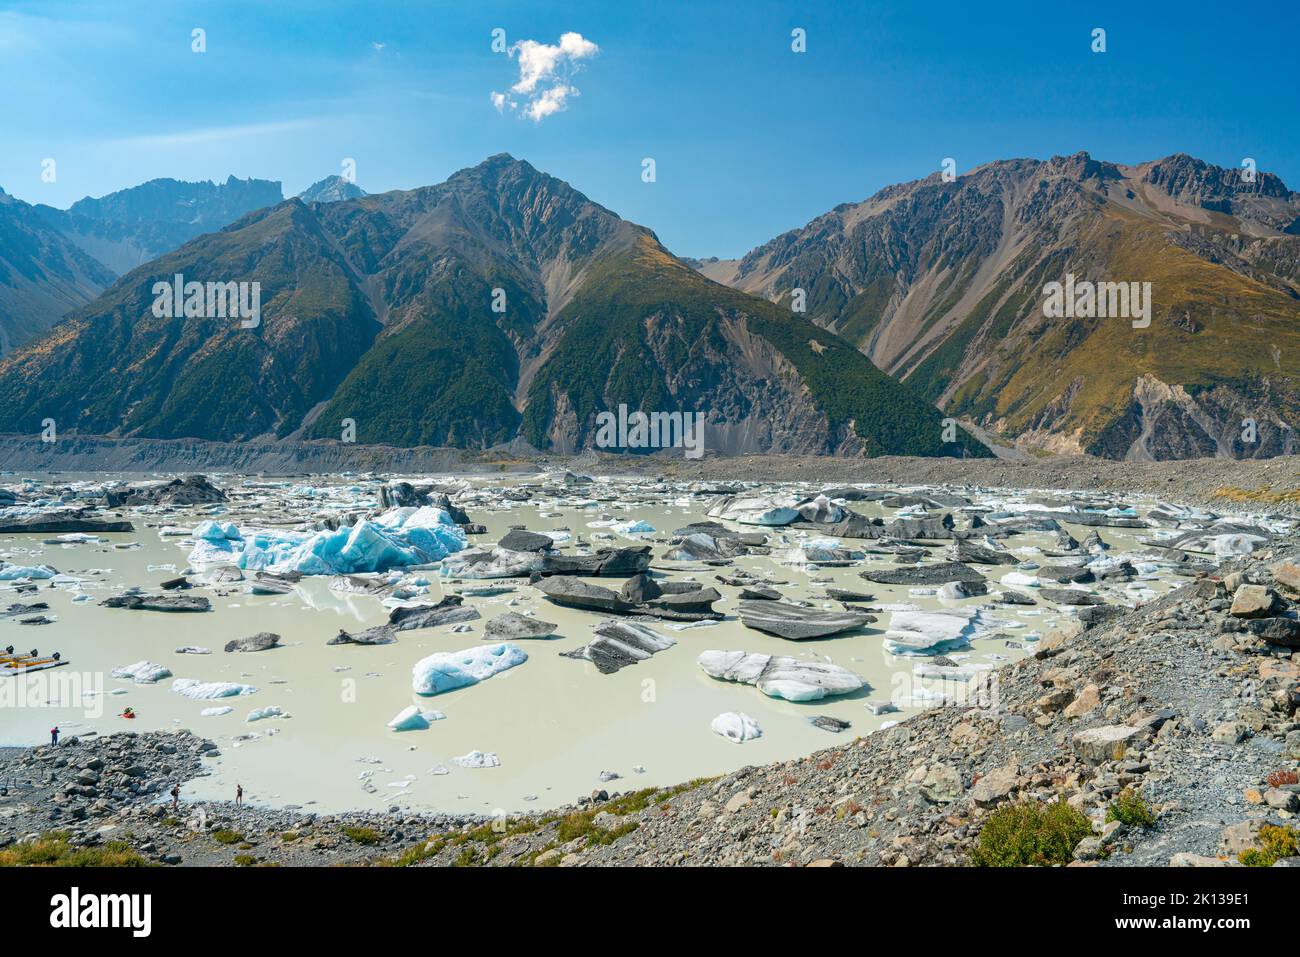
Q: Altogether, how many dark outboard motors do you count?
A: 3